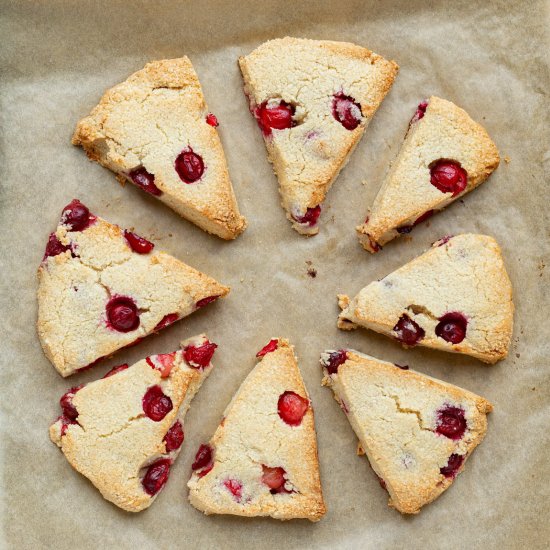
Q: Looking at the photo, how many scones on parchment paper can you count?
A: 8